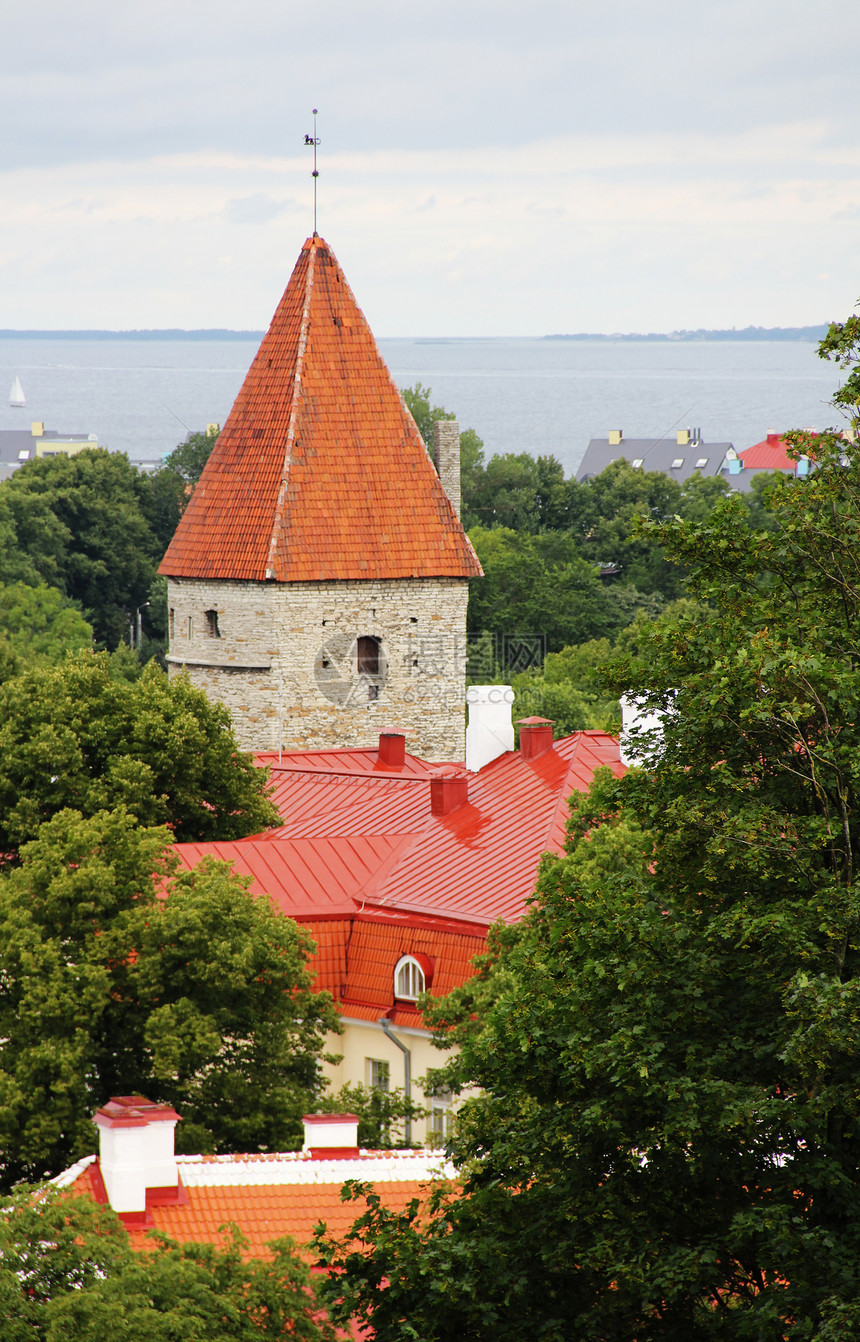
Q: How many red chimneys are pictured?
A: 3